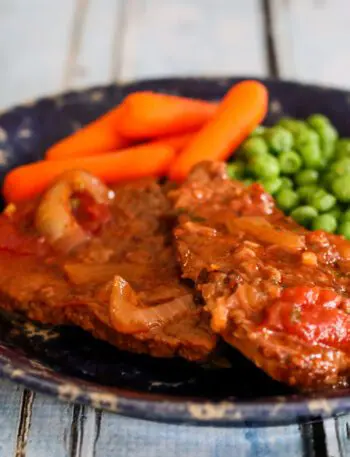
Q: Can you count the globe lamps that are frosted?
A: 0